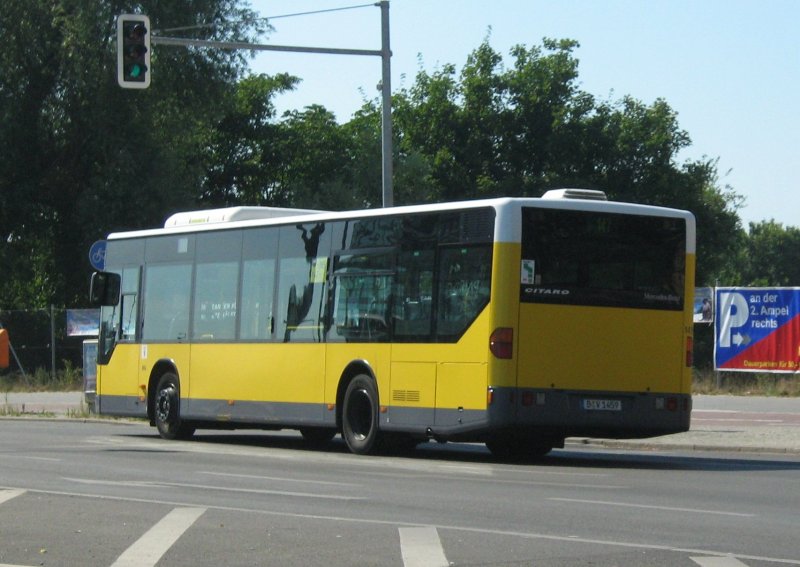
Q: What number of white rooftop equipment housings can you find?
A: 2